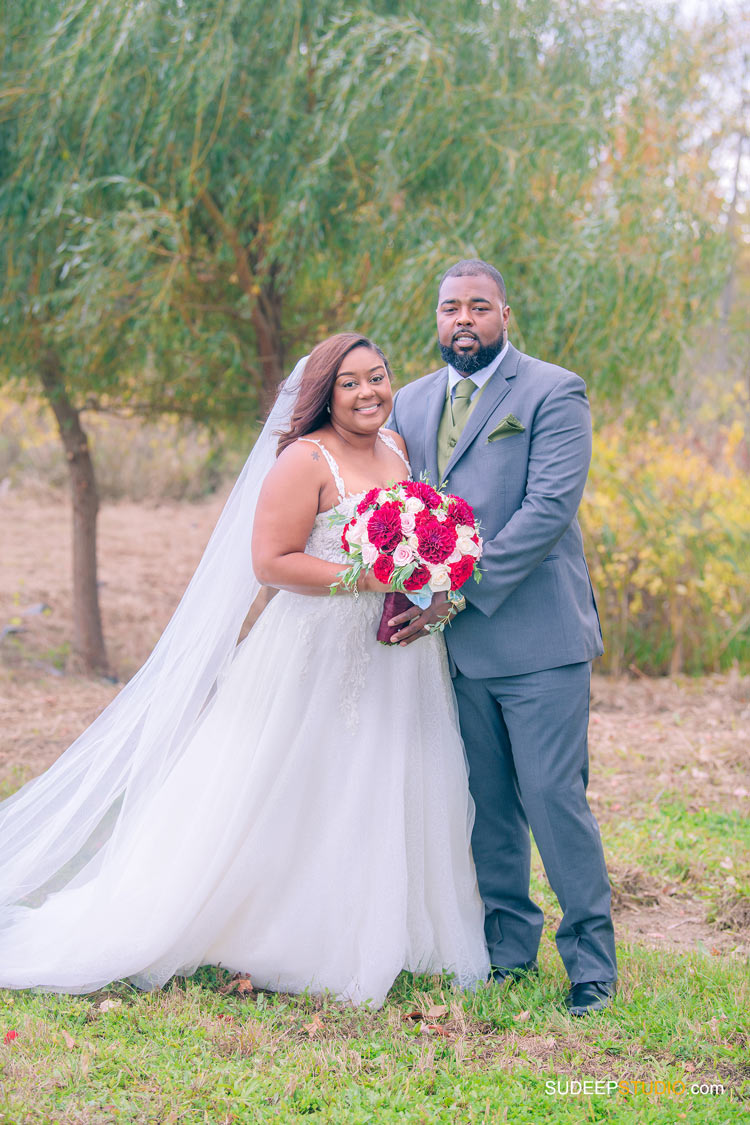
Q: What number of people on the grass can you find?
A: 2